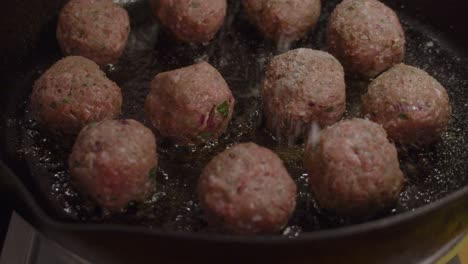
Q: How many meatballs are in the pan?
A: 11